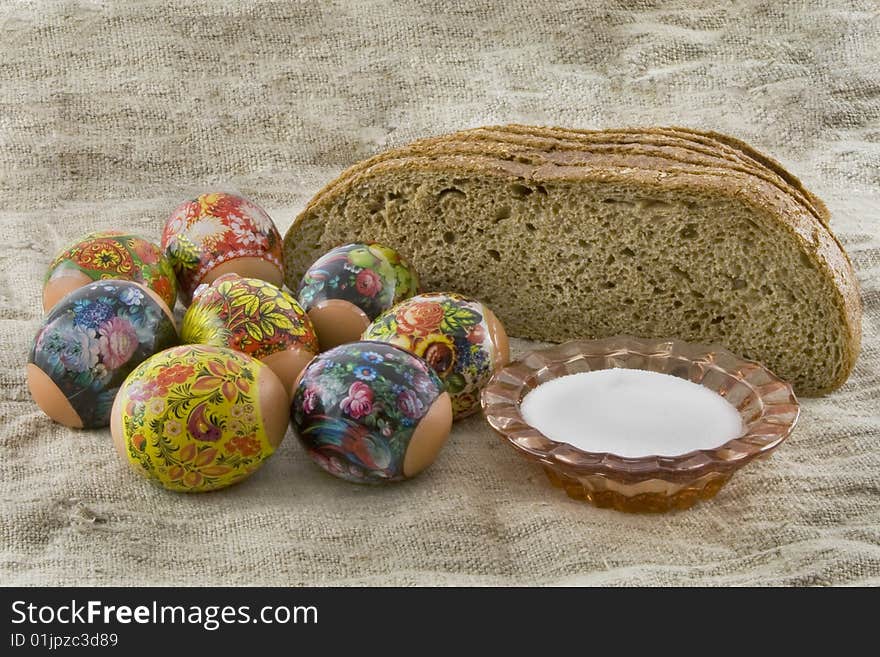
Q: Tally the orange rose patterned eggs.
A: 1